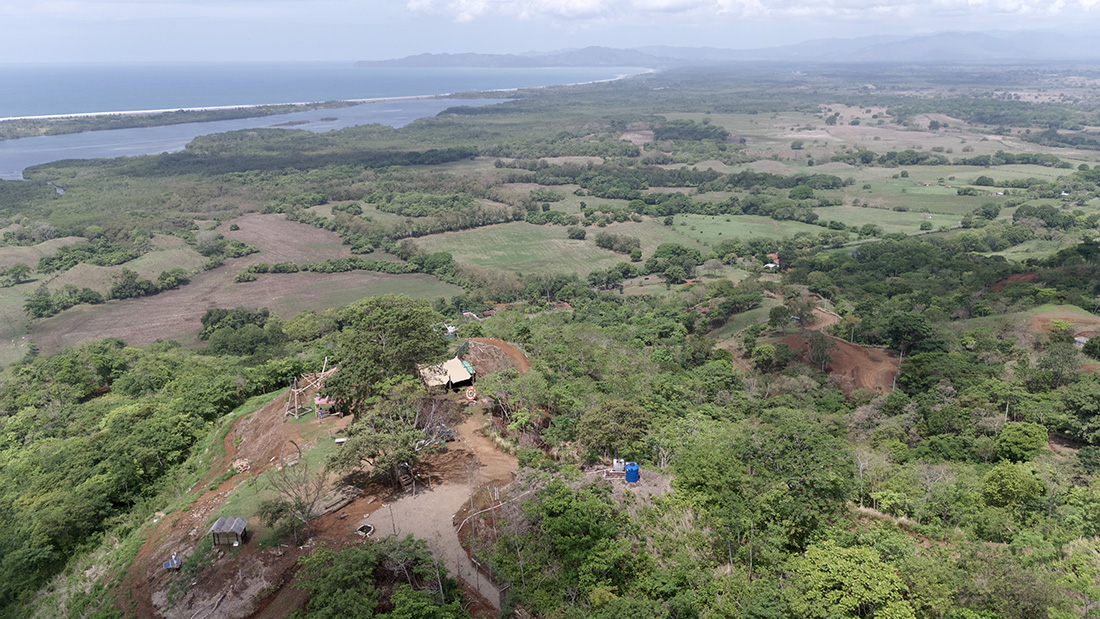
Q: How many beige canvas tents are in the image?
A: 1